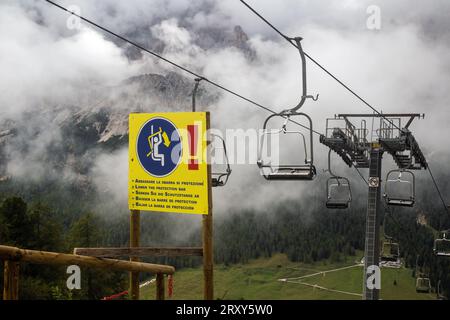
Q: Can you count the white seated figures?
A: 1